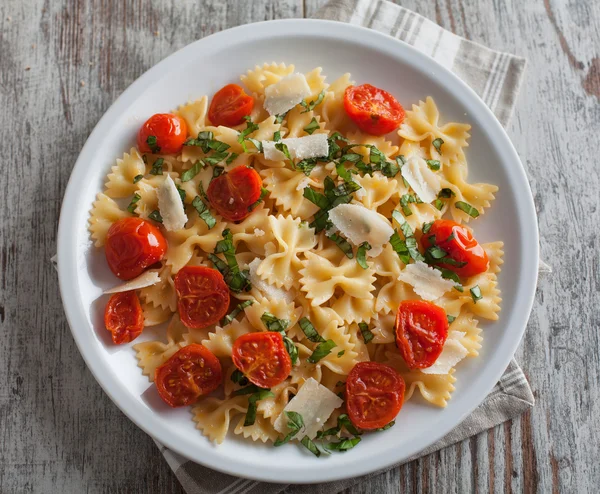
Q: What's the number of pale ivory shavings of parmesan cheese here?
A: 10